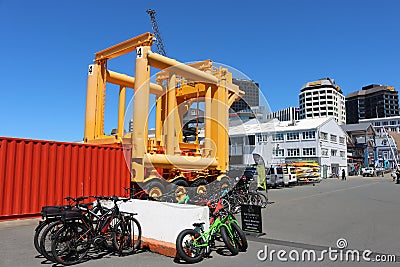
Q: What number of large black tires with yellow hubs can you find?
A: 4